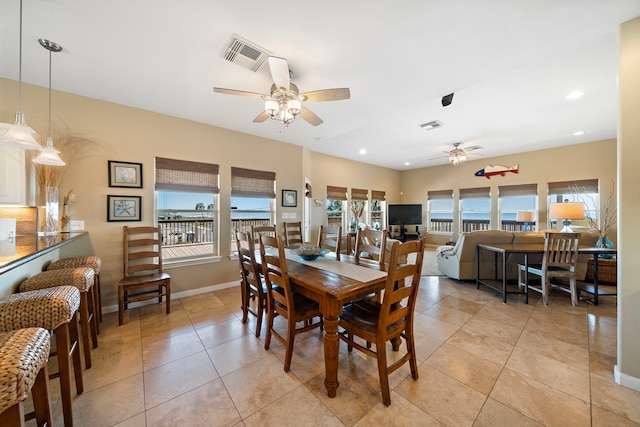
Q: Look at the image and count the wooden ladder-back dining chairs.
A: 8